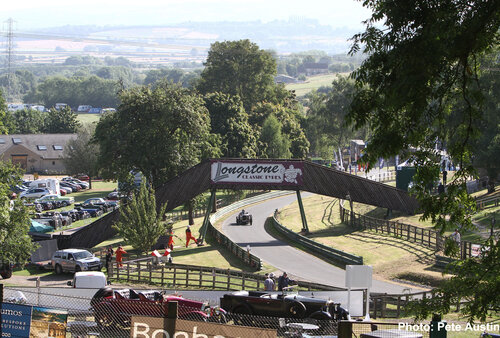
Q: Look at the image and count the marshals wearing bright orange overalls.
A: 3